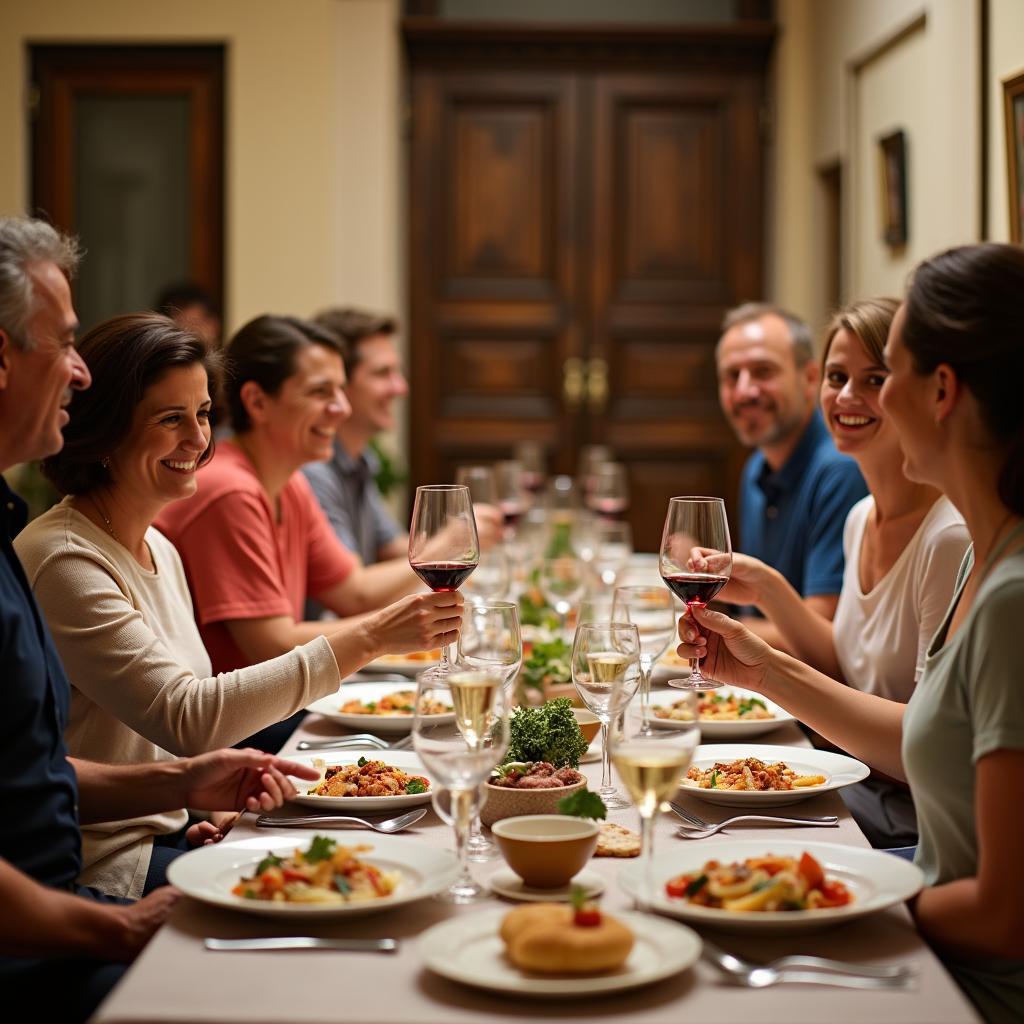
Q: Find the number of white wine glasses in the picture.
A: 3